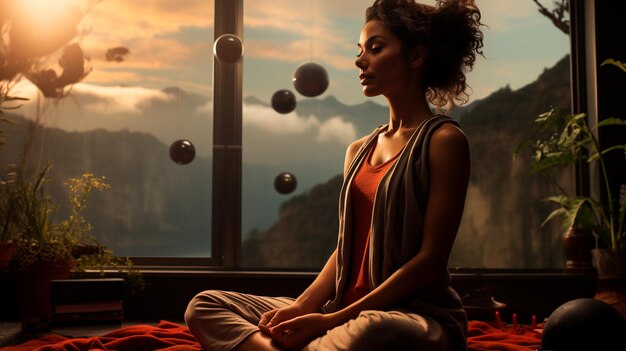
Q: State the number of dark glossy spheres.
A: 5